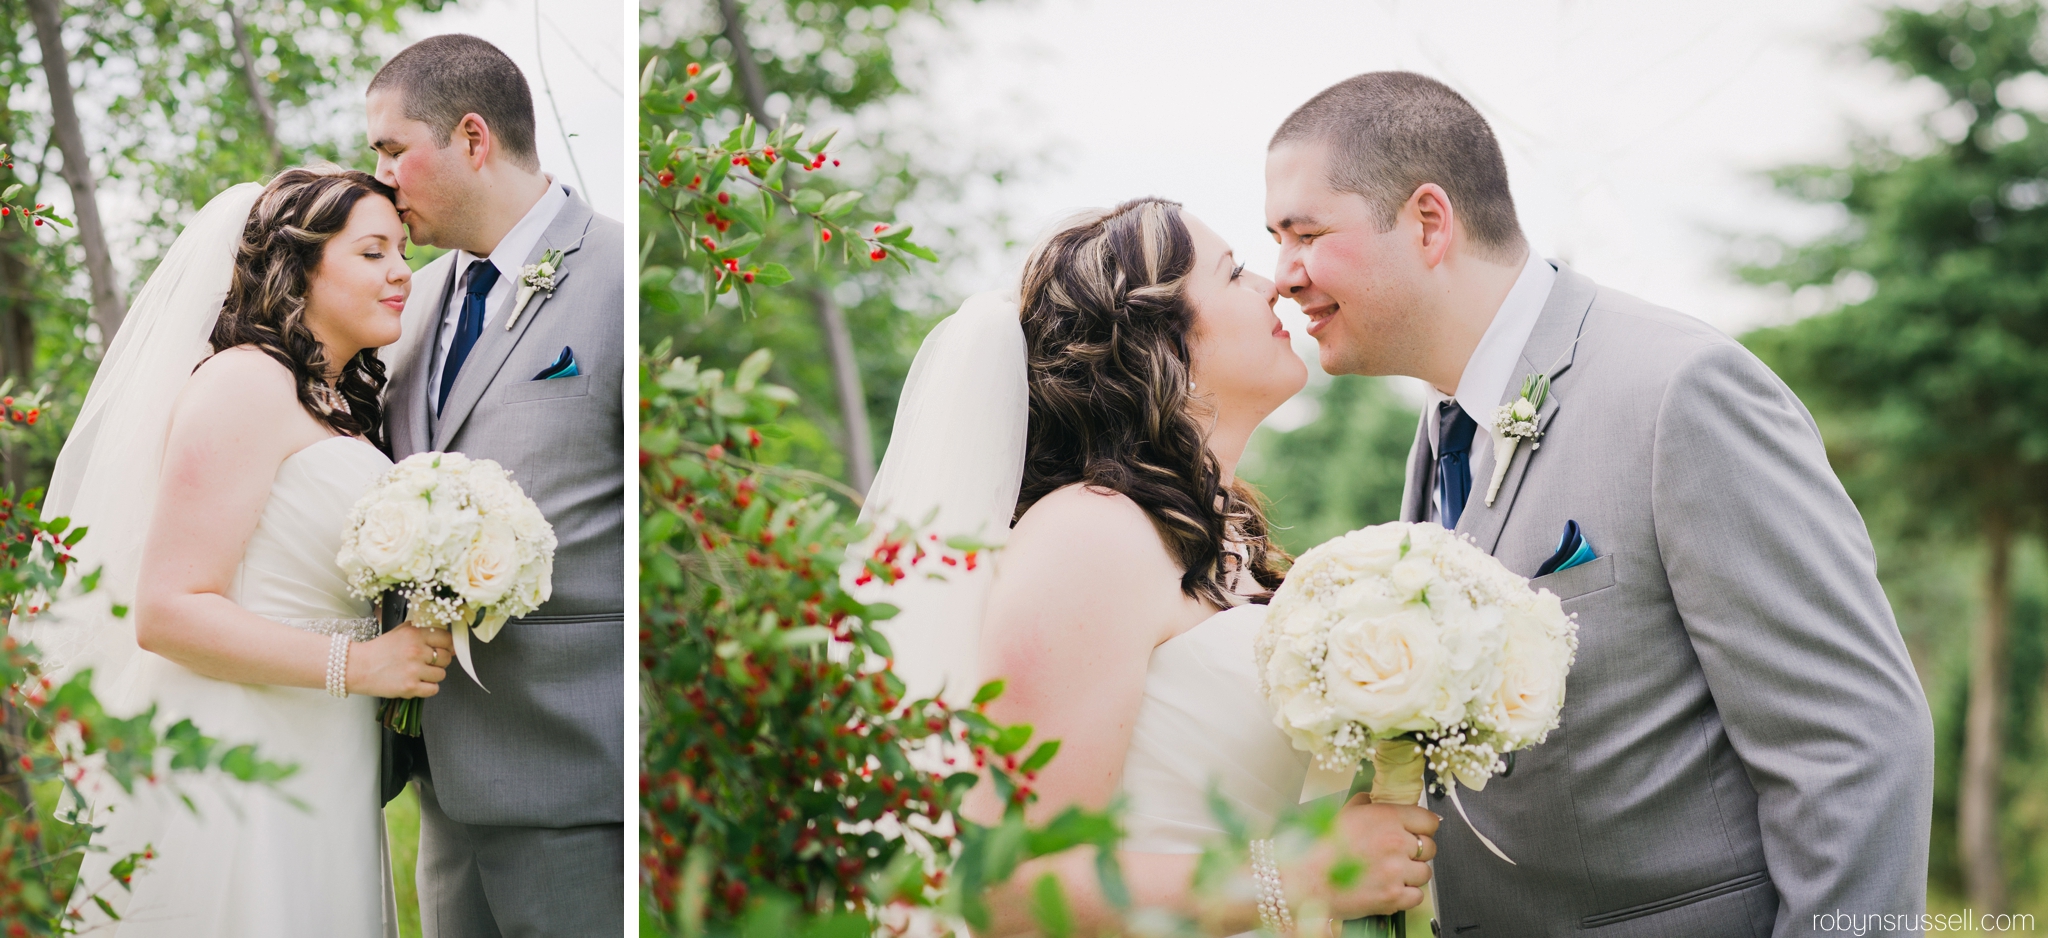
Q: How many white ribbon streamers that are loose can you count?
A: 2